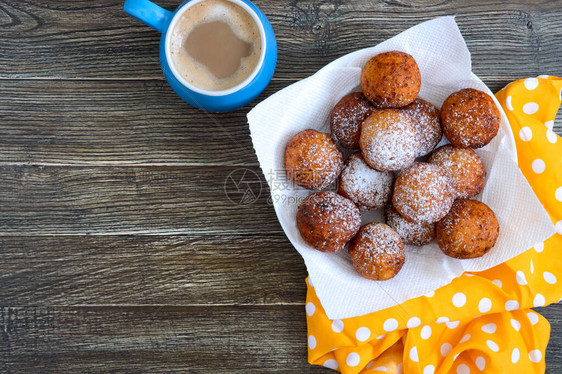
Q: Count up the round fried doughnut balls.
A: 13